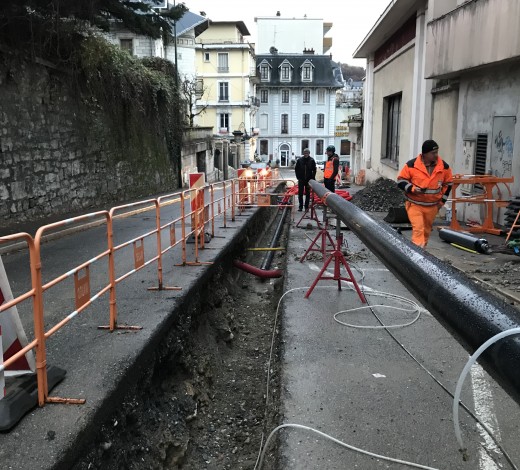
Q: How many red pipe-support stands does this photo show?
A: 3